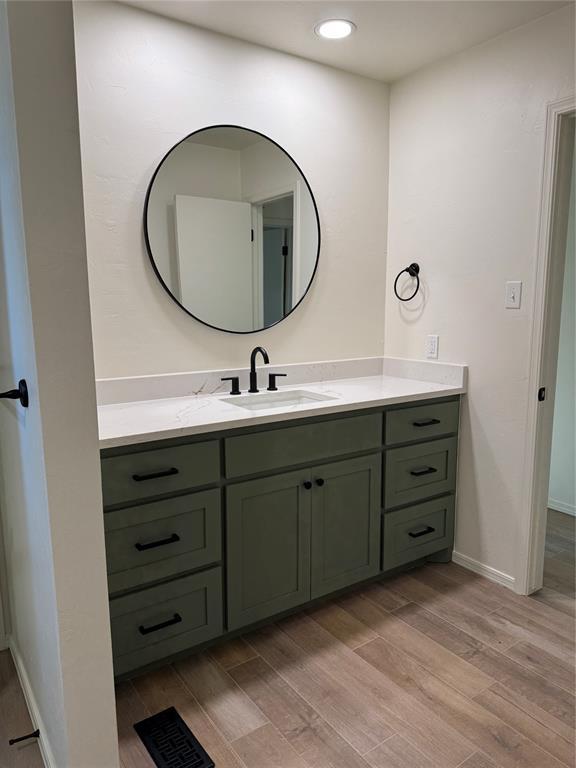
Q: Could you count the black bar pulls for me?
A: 6